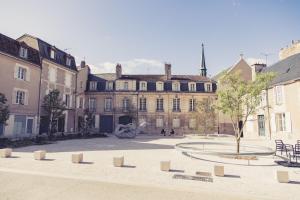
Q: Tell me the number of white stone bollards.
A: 7